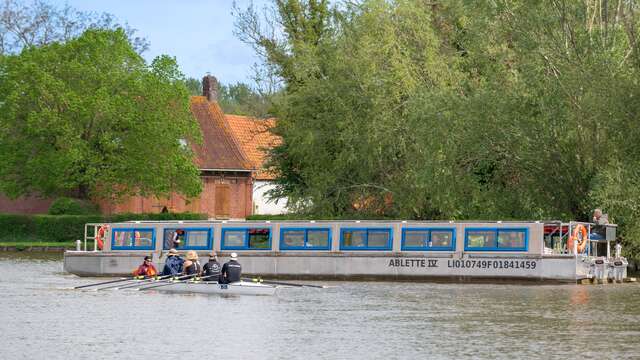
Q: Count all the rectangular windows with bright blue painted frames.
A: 7